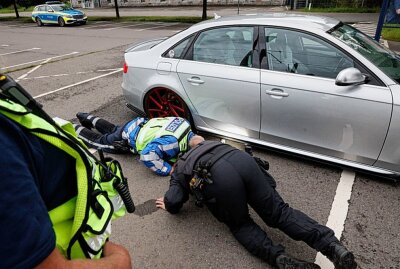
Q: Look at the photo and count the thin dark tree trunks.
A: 3